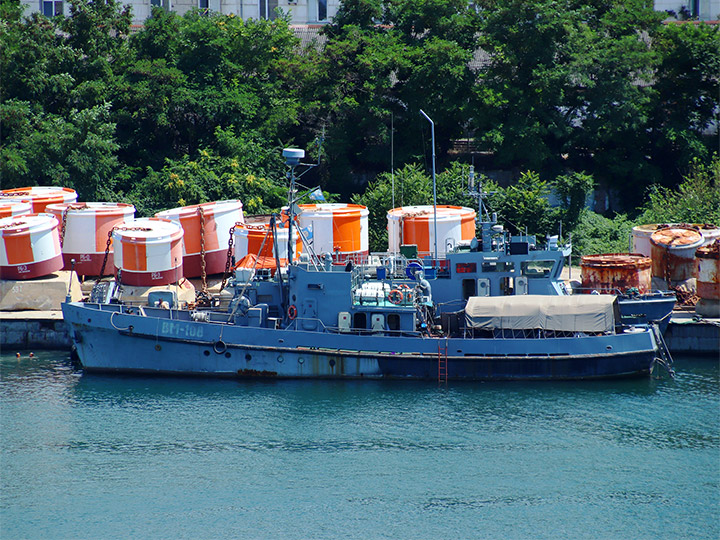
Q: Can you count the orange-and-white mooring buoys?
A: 9